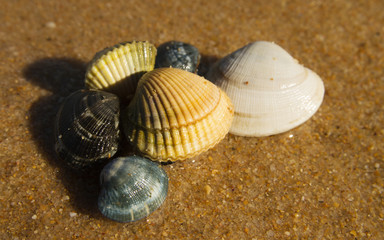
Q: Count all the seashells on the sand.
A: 6